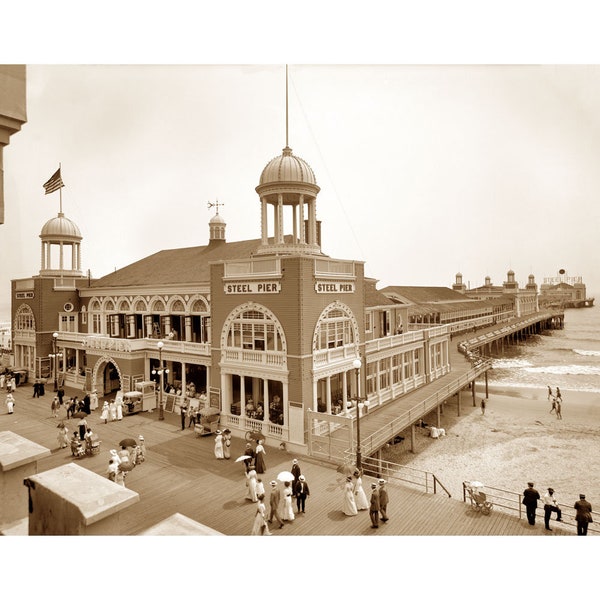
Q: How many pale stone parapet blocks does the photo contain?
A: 3